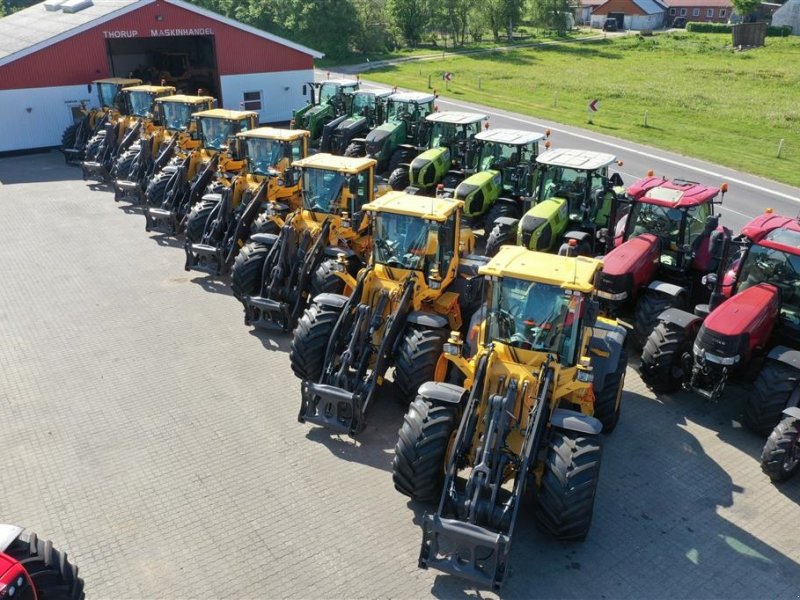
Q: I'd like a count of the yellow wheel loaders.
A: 8